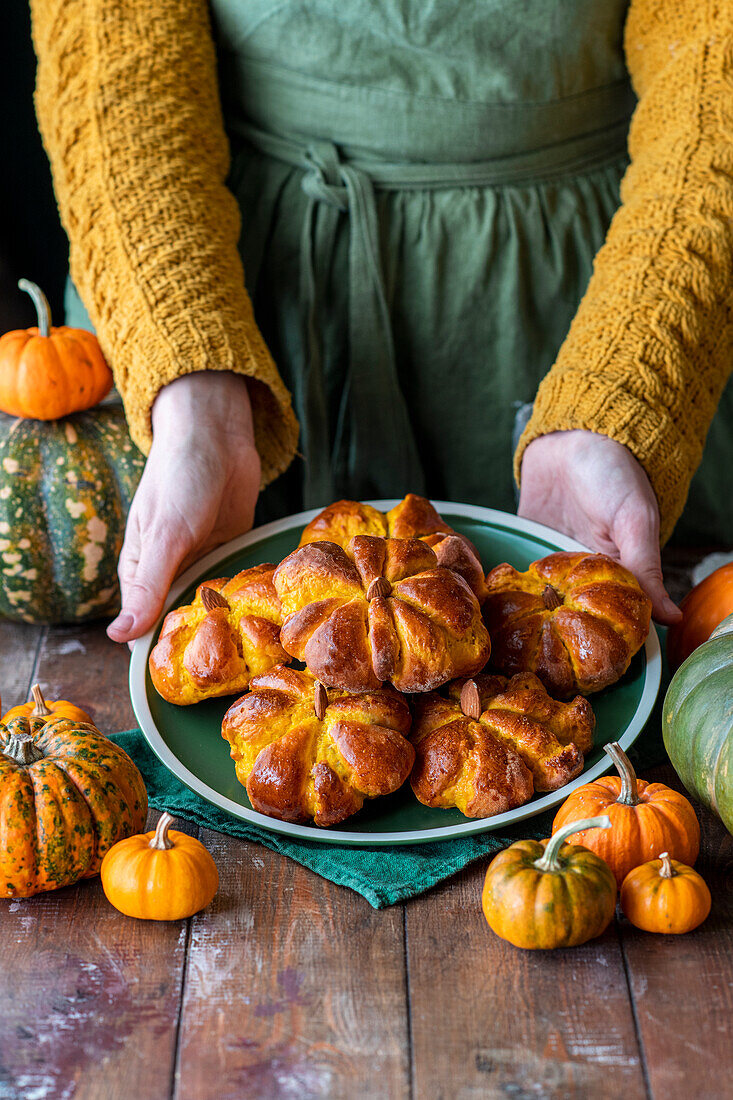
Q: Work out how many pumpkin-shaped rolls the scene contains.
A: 6